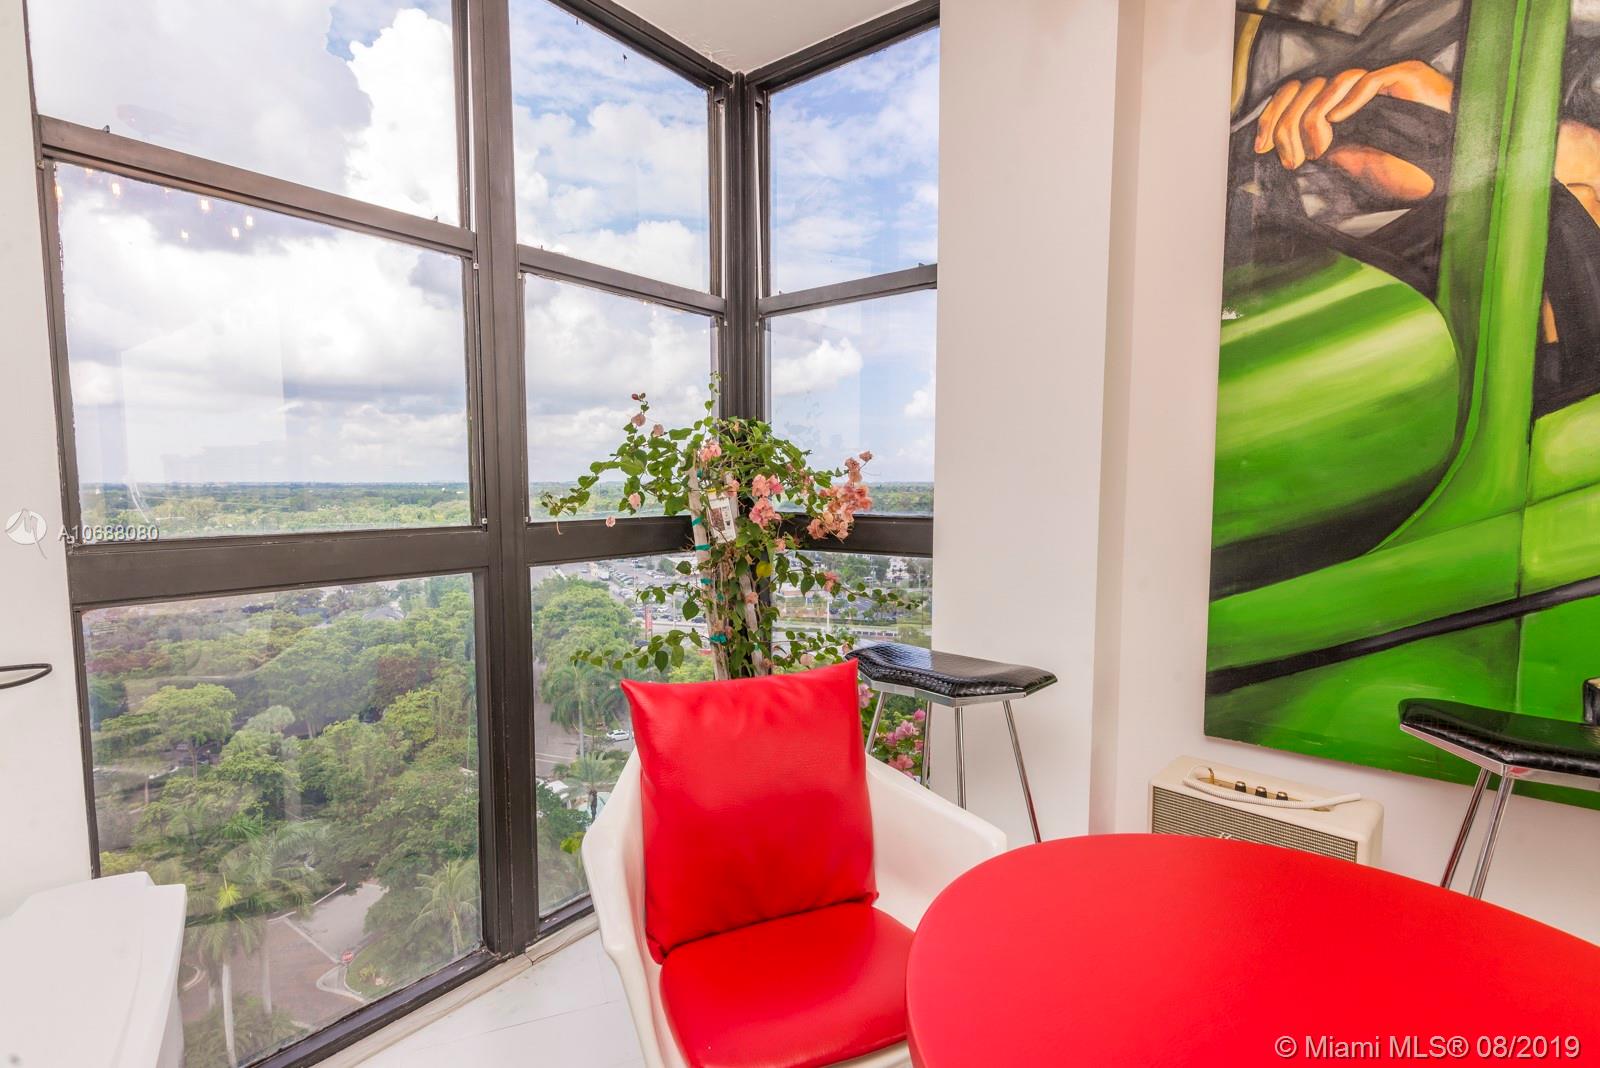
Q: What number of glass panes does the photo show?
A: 9